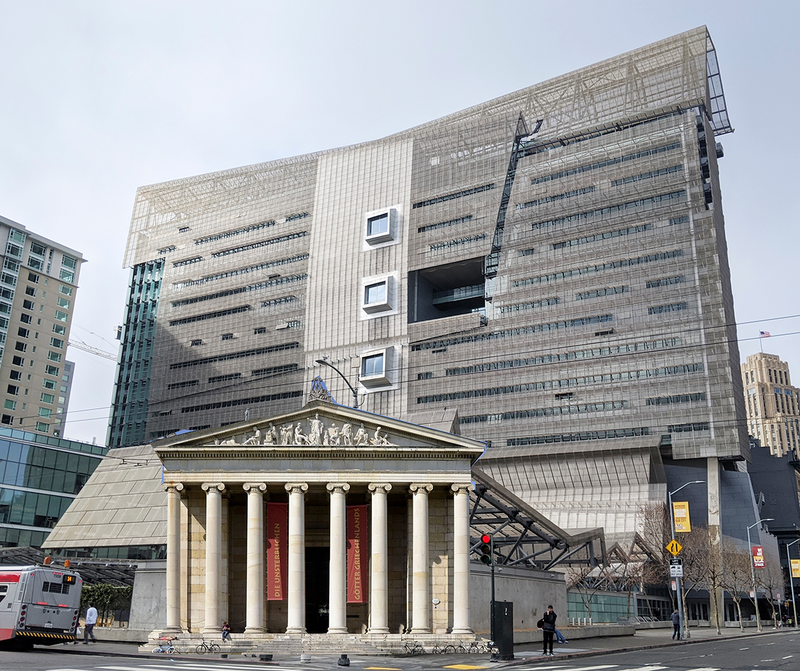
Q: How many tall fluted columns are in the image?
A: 8